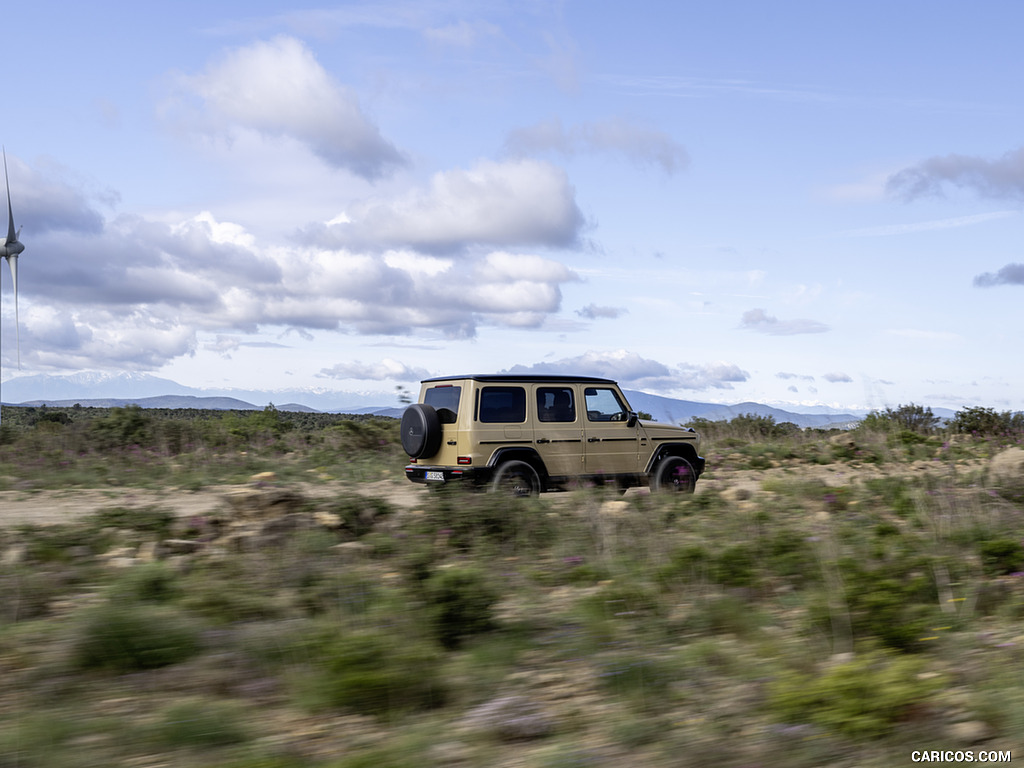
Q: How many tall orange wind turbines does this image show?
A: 0